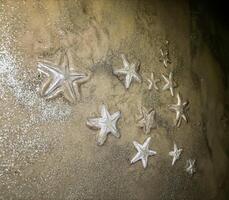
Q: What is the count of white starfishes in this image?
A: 11